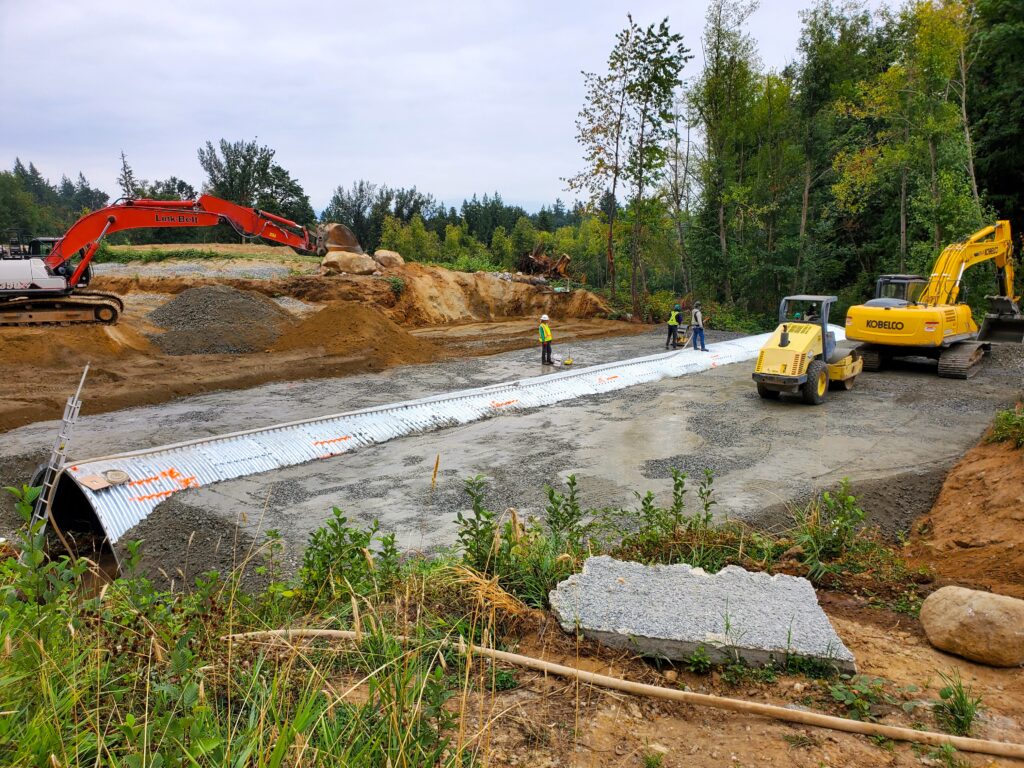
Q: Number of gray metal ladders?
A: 1